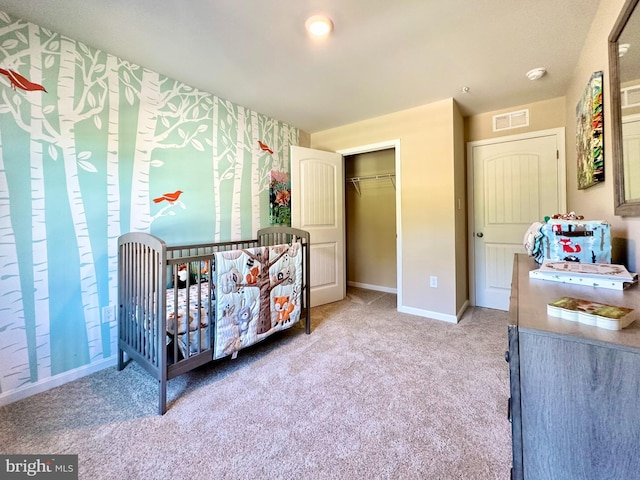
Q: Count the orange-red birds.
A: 3